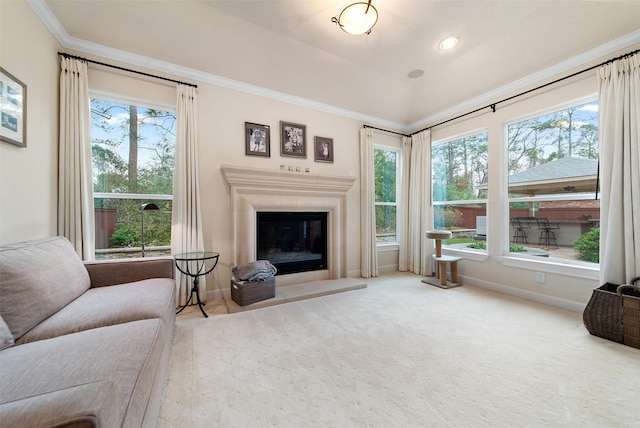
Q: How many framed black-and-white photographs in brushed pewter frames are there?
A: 3